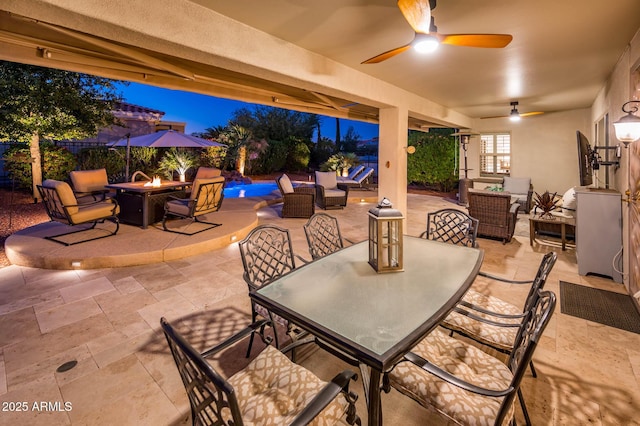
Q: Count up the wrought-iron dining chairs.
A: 6